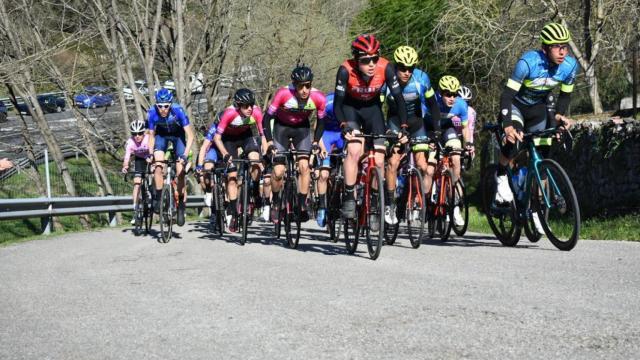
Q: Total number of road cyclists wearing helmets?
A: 9